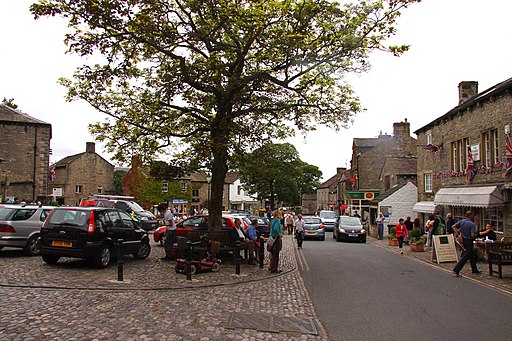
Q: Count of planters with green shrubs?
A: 2